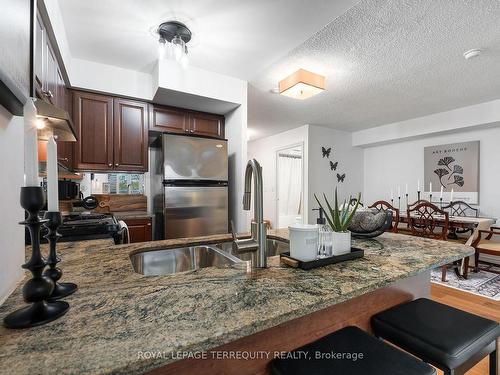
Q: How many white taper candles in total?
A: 9